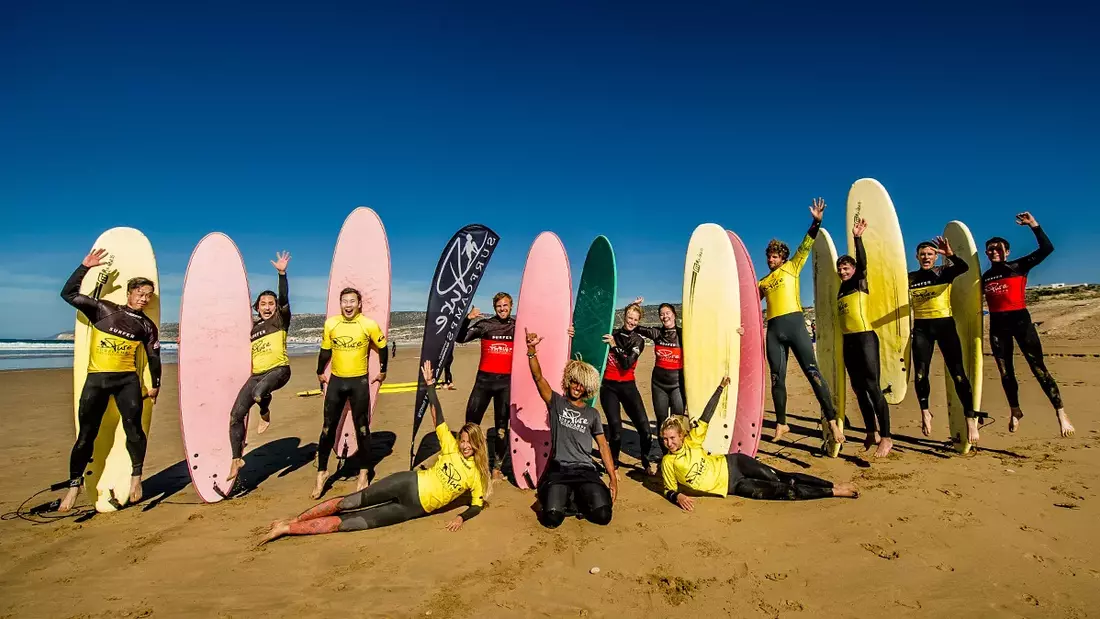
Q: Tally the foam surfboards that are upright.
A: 10